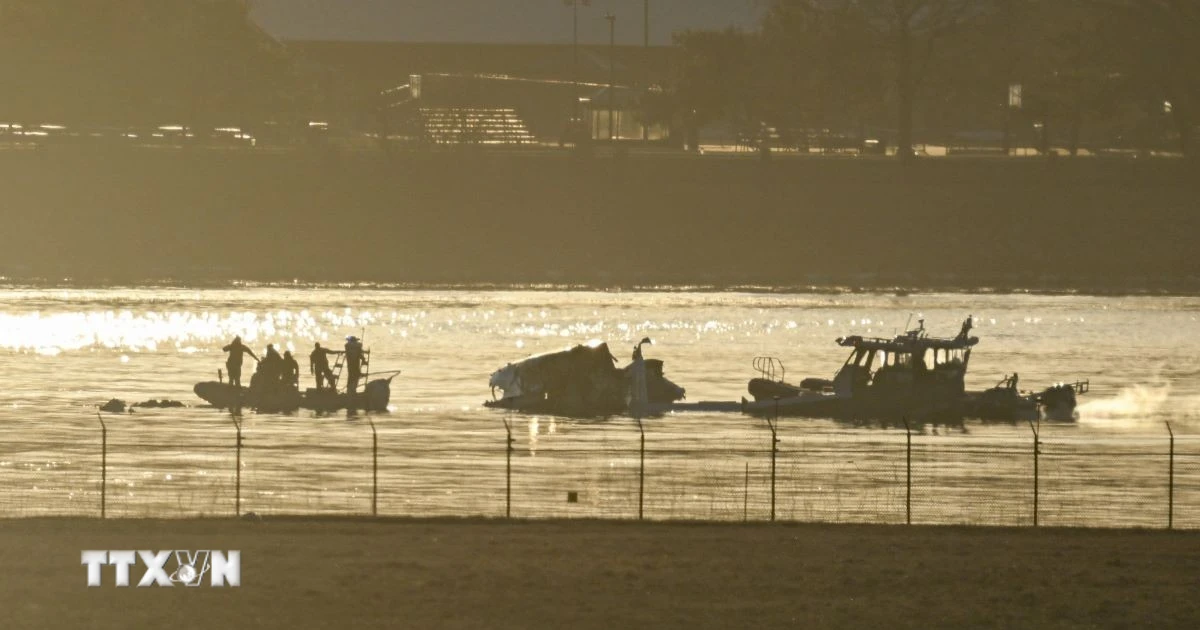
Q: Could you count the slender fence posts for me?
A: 9